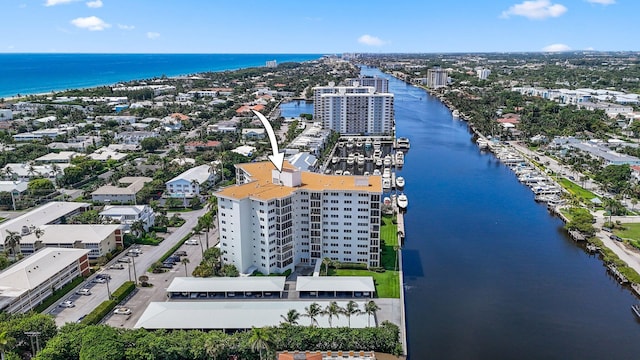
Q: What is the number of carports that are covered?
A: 3